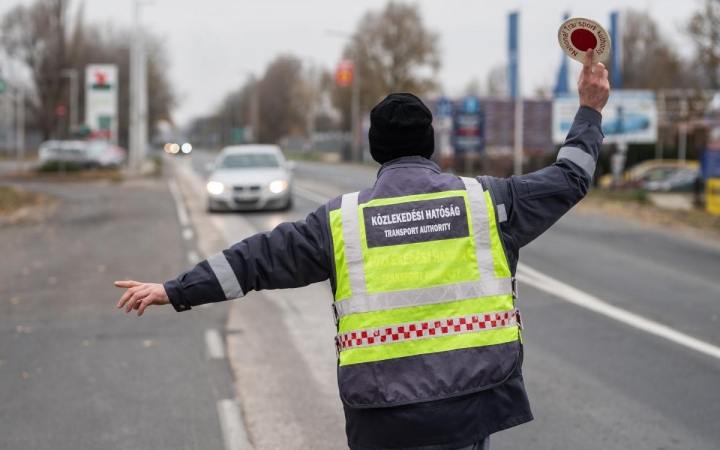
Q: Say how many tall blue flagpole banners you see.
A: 3